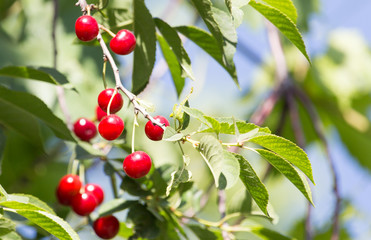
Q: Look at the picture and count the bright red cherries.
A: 12